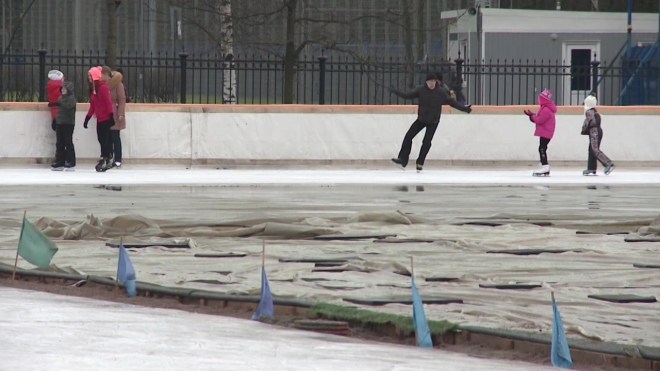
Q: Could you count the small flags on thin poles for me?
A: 5